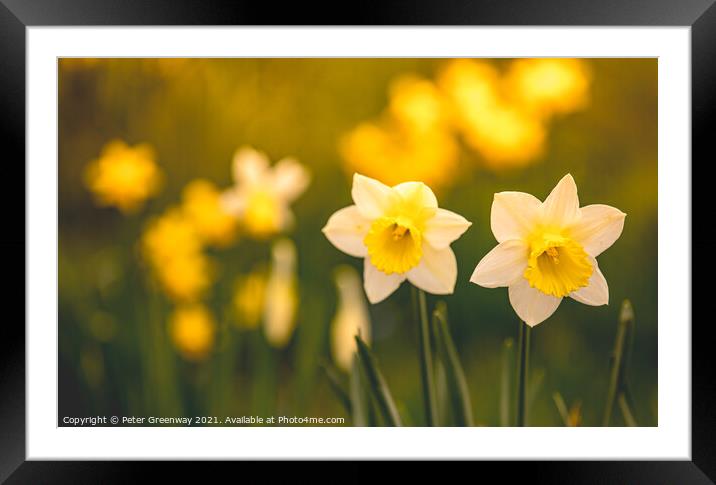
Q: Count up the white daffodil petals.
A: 12